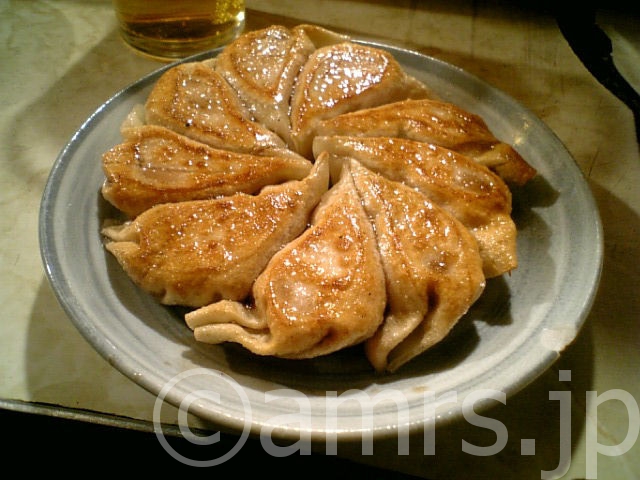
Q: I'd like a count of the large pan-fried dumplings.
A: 9